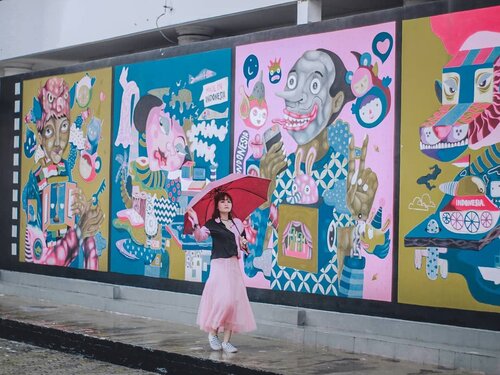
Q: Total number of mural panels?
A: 4